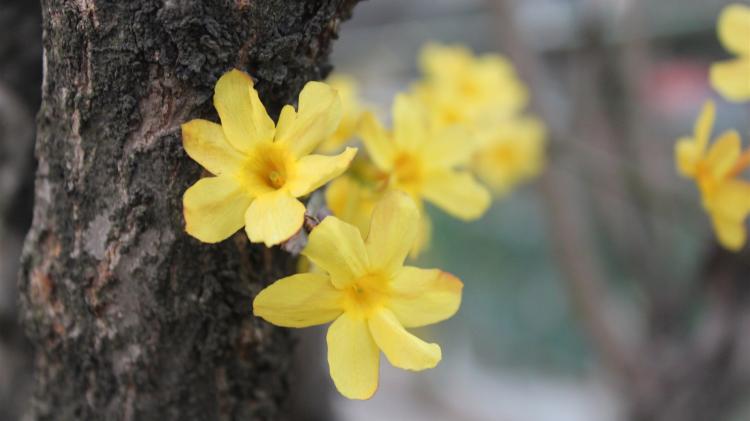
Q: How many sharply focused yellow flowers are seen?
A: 2